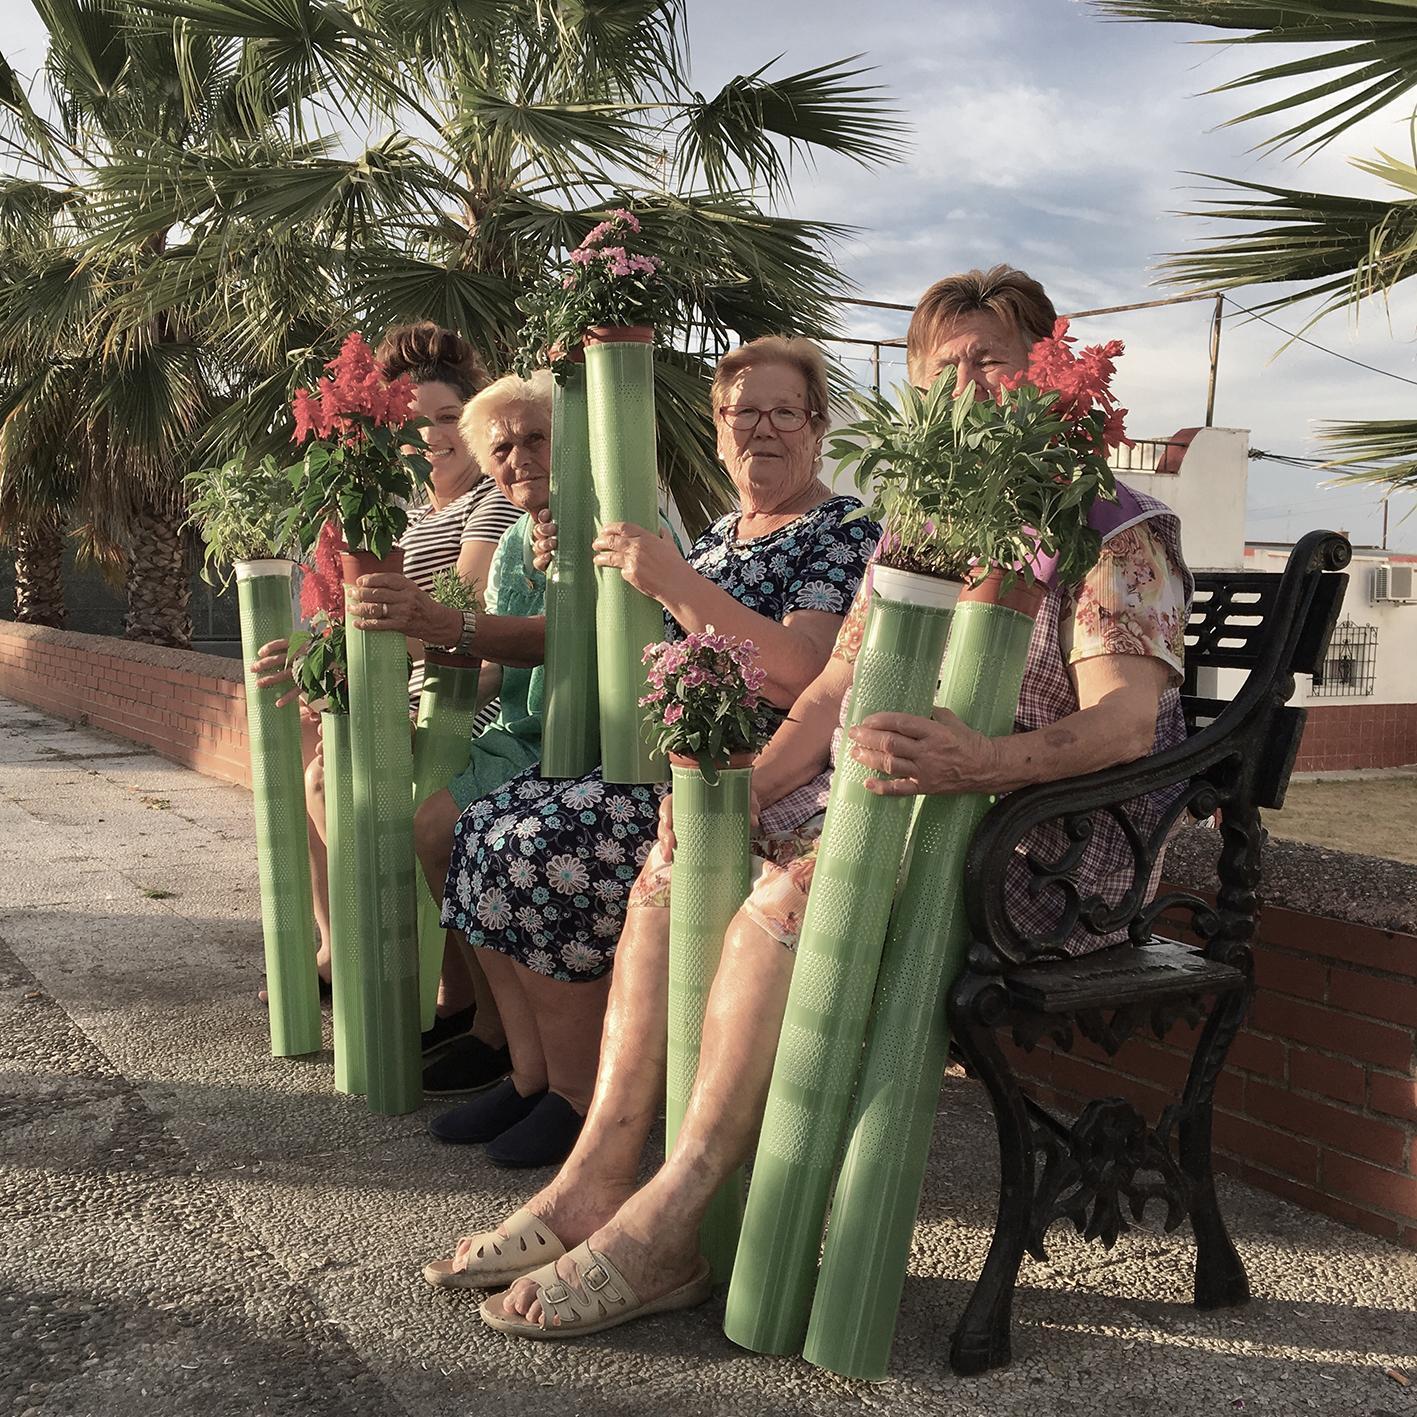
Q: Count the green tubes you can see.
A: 9